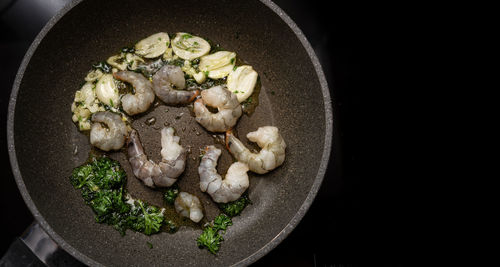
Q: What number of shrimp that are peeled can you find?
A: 8